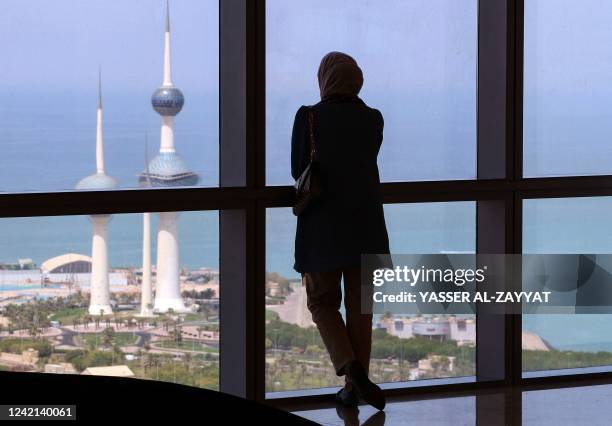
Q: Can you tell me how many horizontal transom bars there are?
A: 1